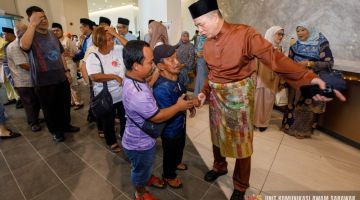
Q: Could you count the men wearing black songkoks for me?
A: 6